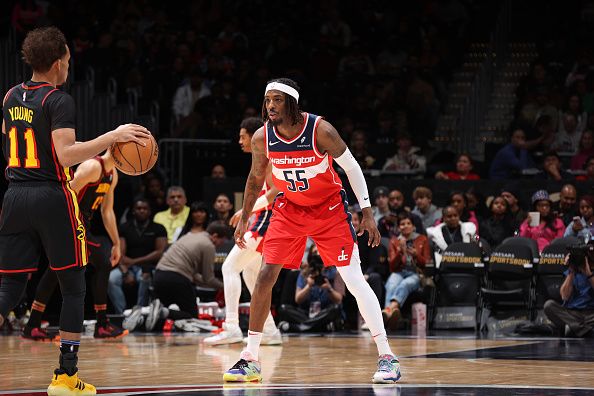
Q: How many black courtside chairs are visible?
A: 3